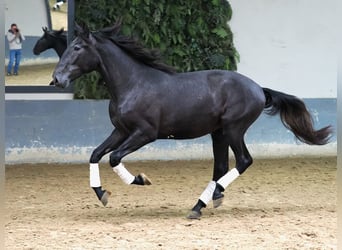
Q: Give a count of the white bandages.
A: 4